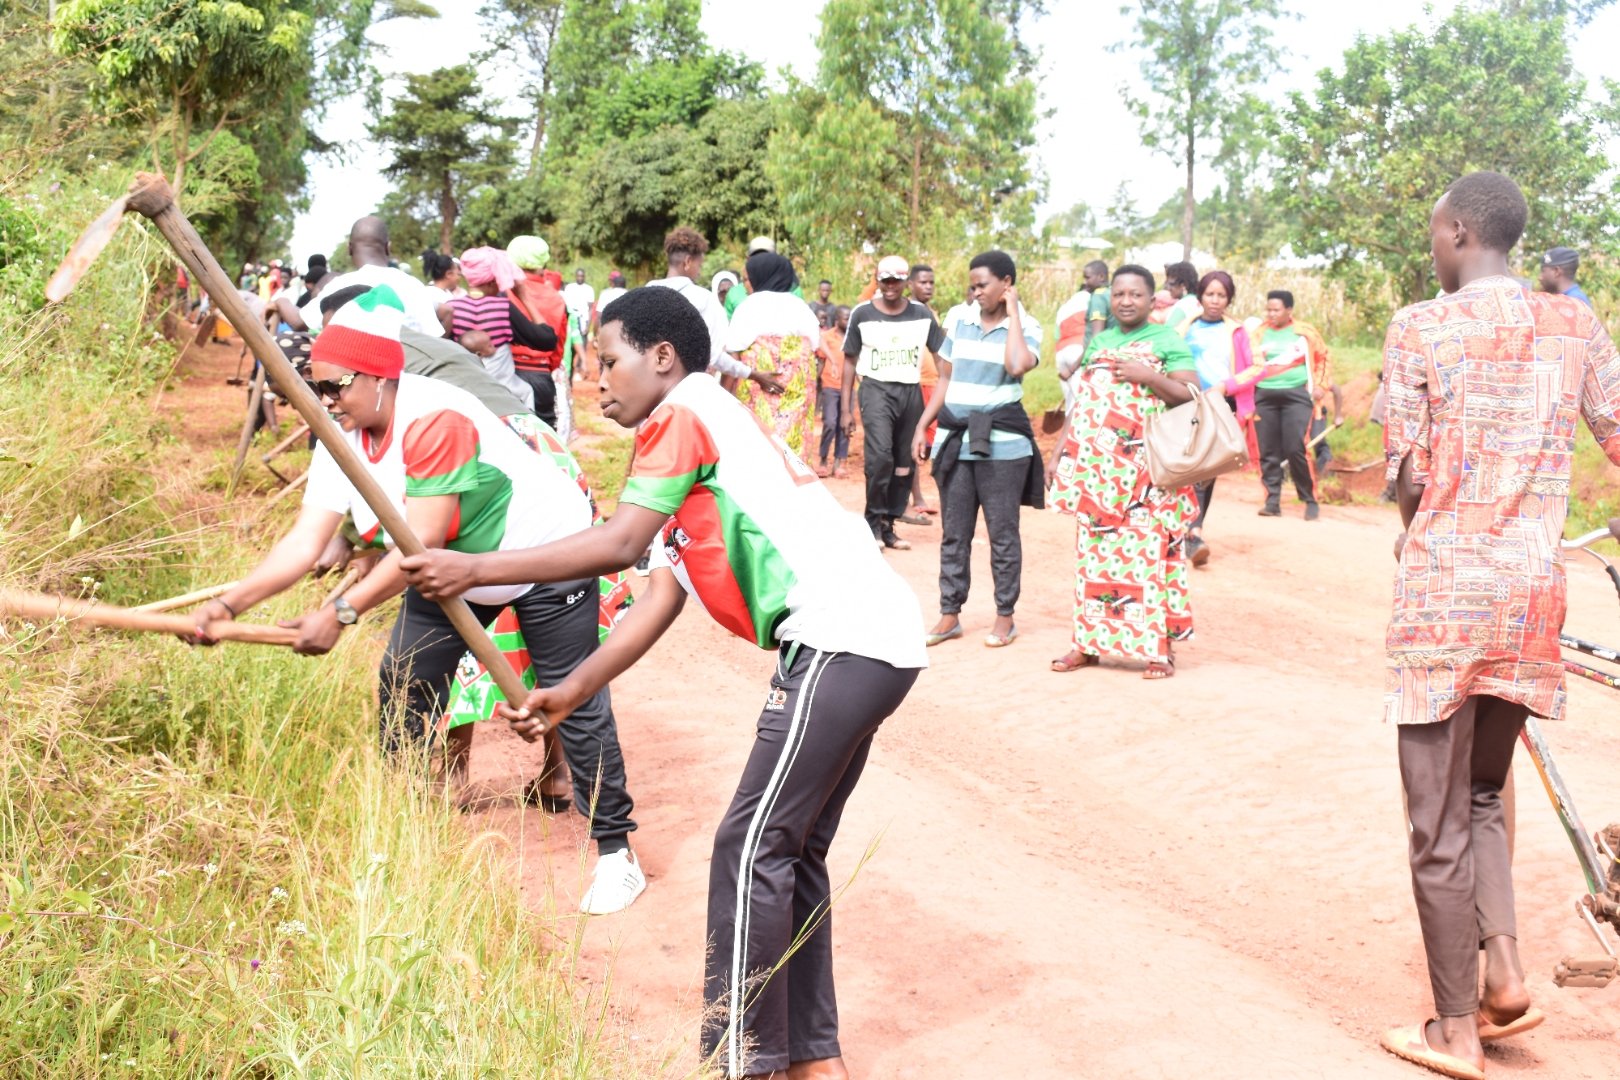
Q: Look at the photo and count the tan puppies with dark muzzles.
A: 0